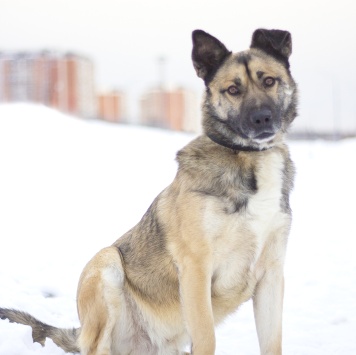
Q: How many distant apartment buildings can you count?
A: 3